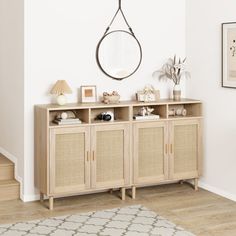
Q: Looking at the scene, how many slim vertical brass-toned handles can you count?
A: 4